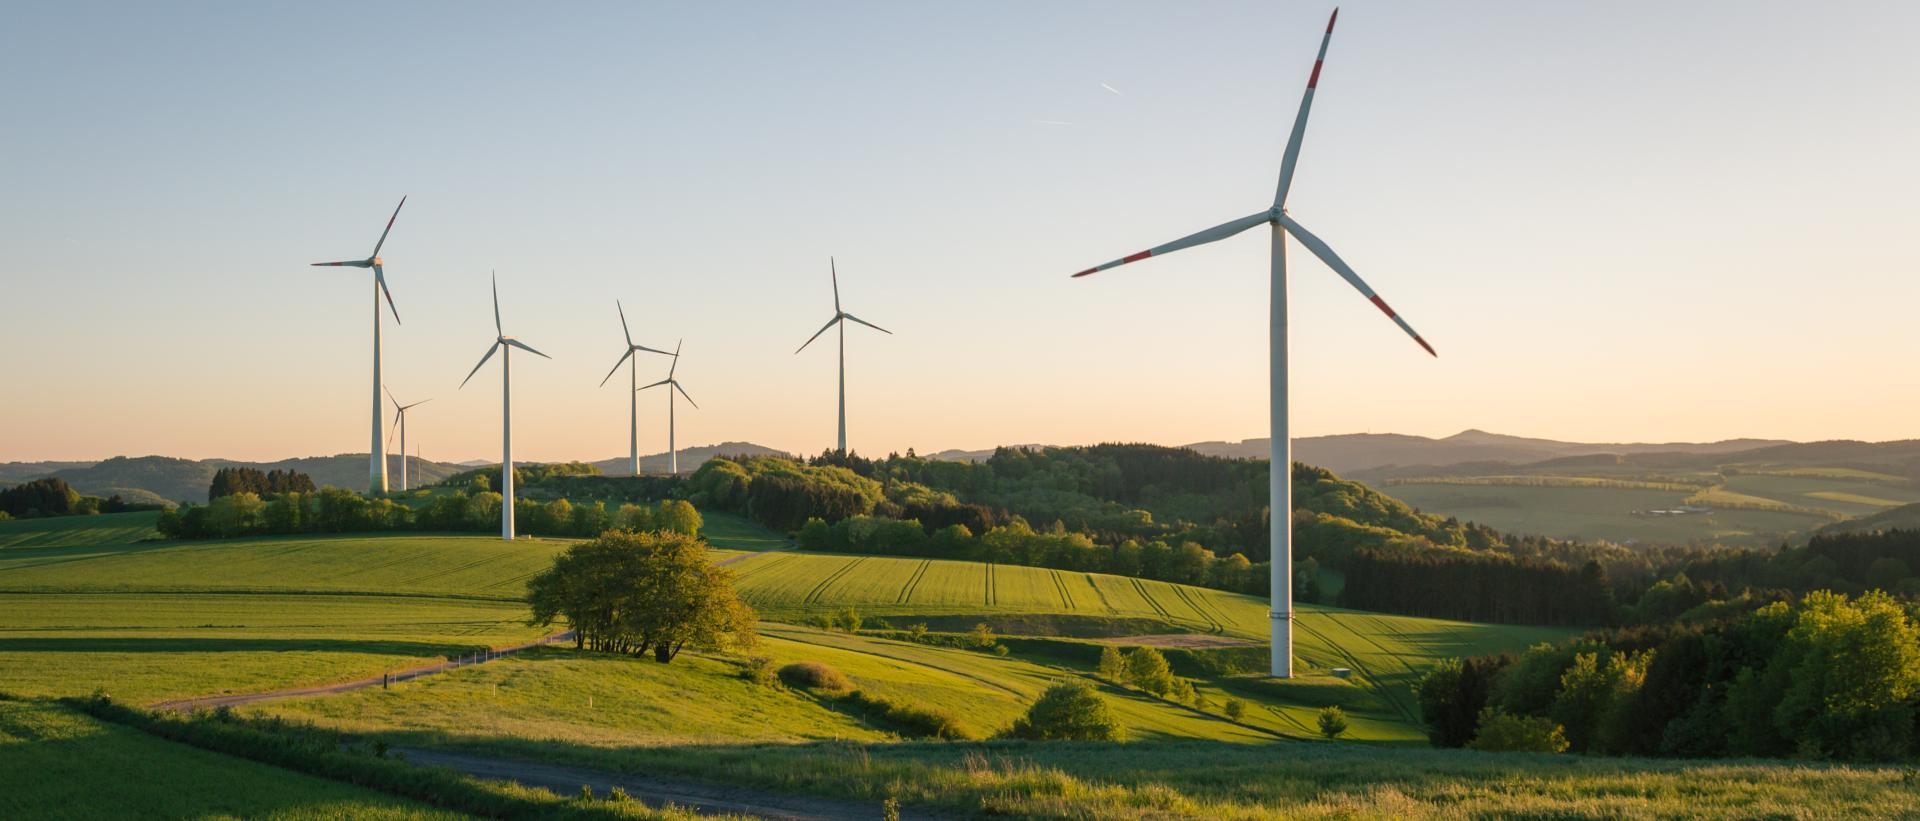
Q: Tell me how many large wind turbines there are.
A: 7